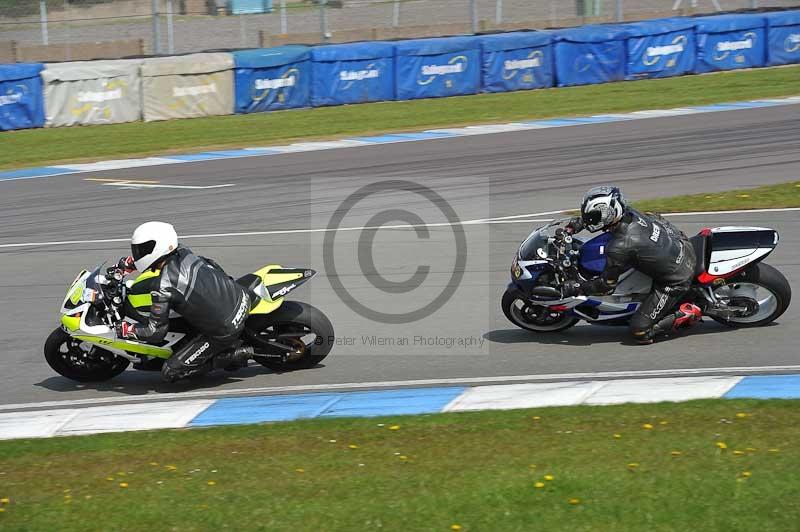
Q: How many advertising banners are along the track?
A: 11